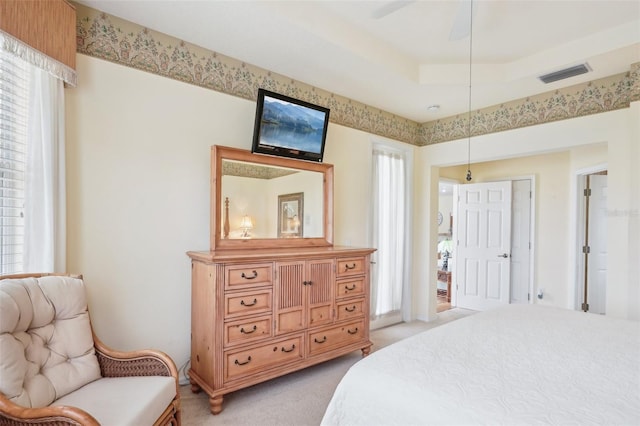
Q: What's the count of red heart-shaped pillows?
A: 0